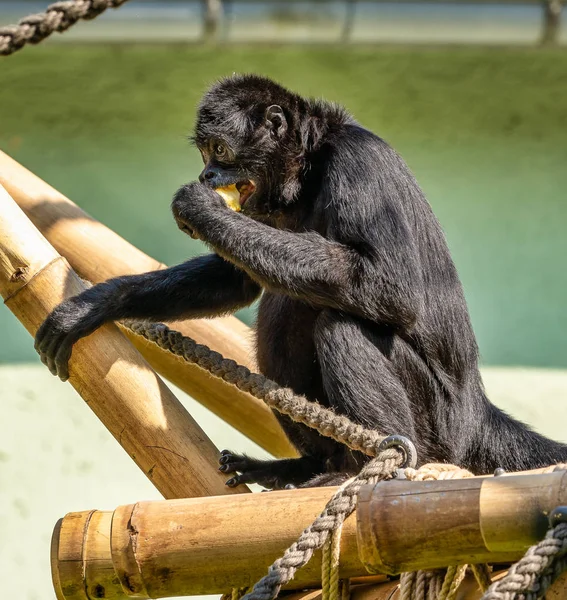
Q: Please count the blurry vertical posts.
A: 3